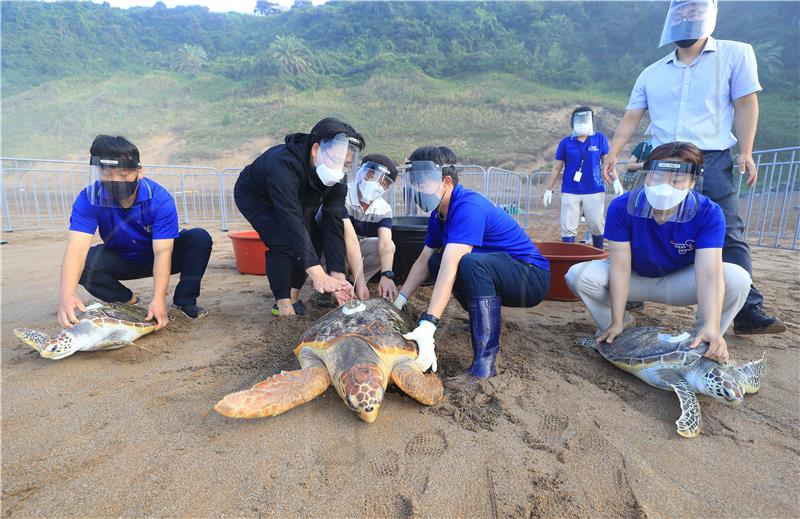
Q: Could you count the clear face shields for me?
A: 7